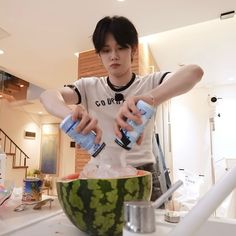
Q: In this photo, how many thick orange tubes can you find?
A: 0